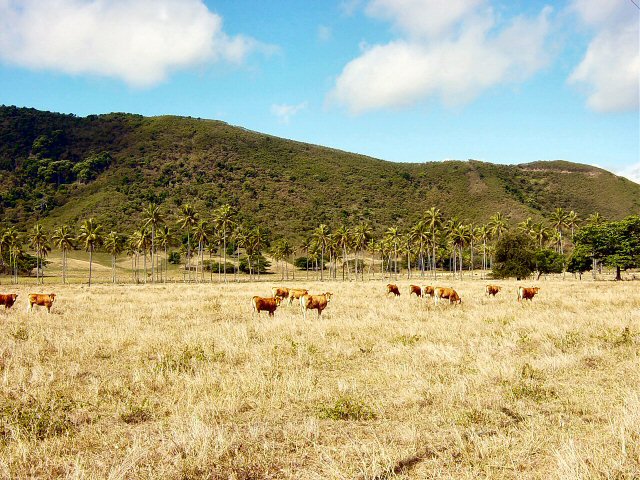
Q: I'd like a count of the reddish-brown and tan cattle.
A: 12